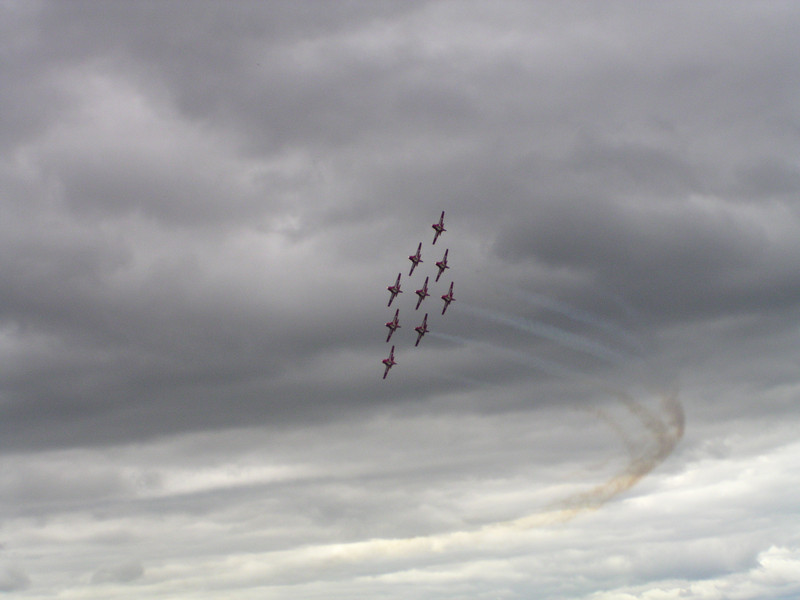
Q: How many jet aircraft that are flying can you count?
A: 9